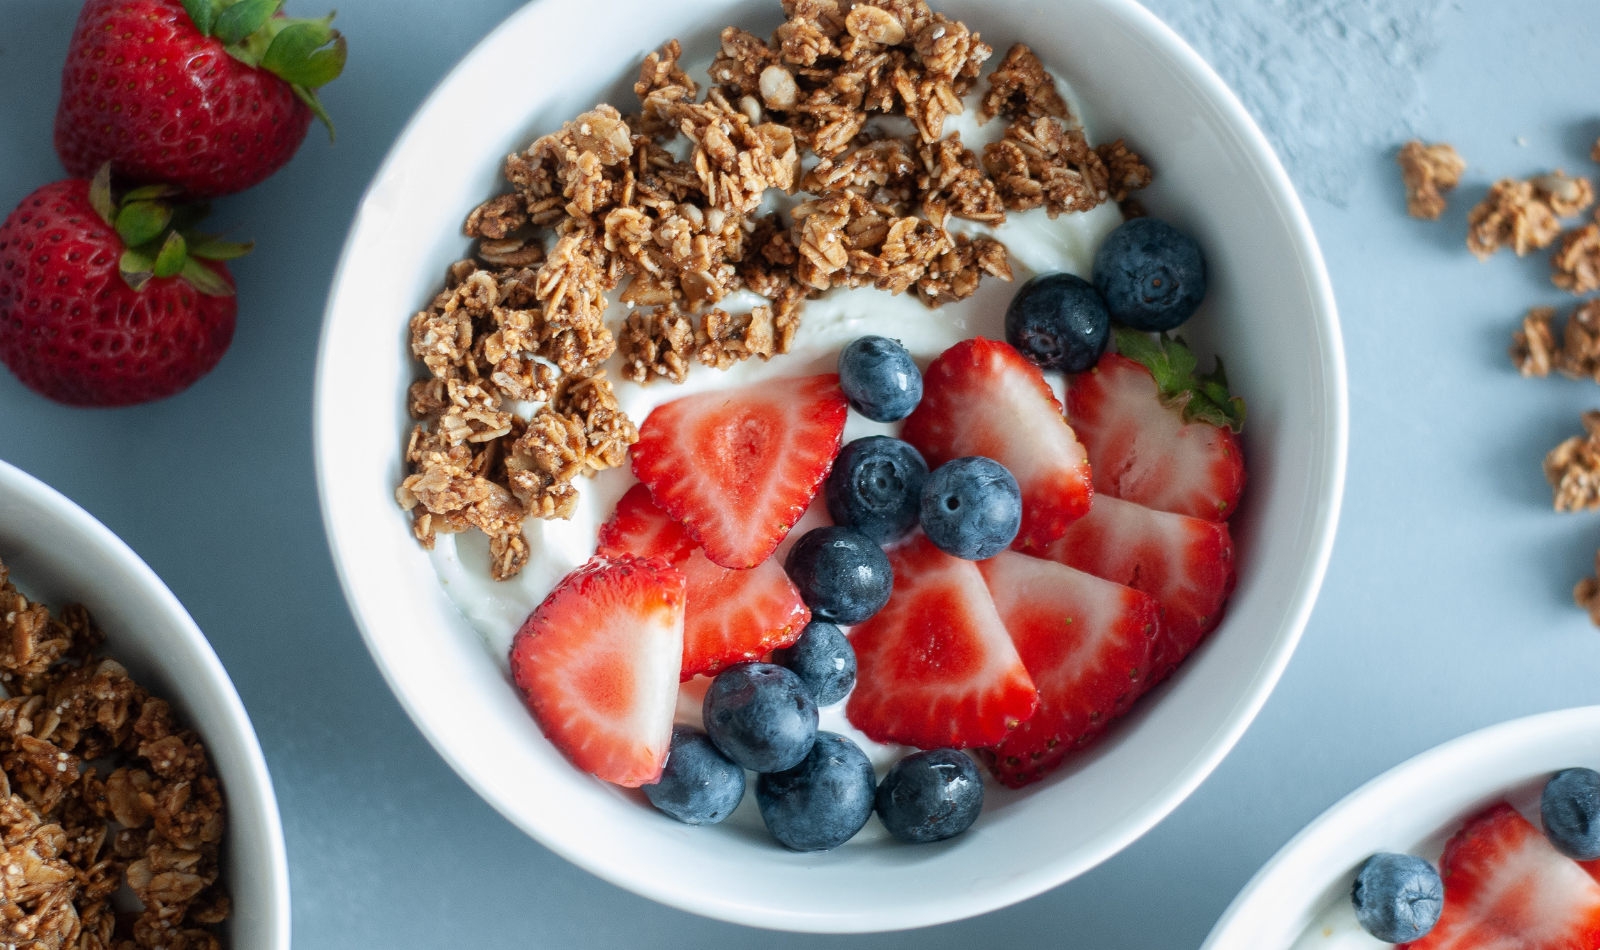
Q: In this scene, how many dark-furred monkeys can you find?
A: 0